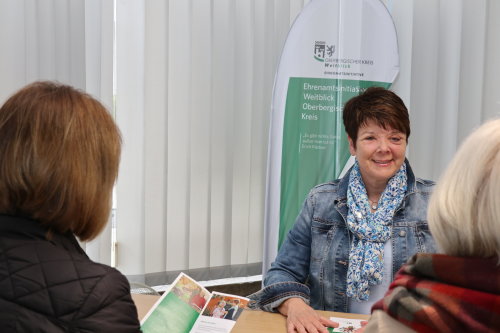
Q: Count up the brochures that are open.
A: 1